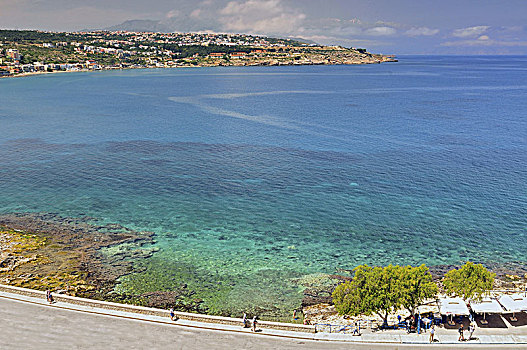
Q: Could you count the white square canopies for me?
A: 3